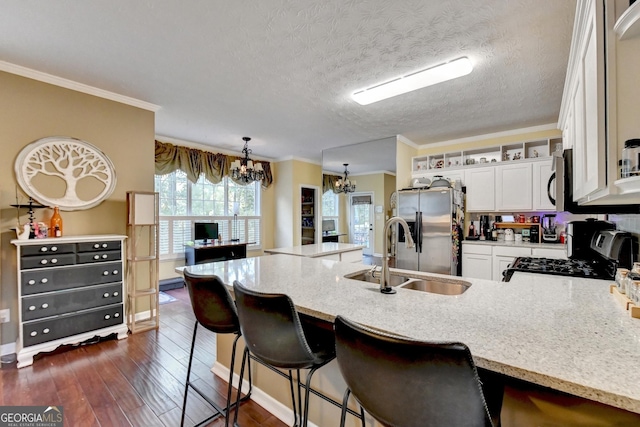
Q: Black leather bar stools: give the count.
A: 3